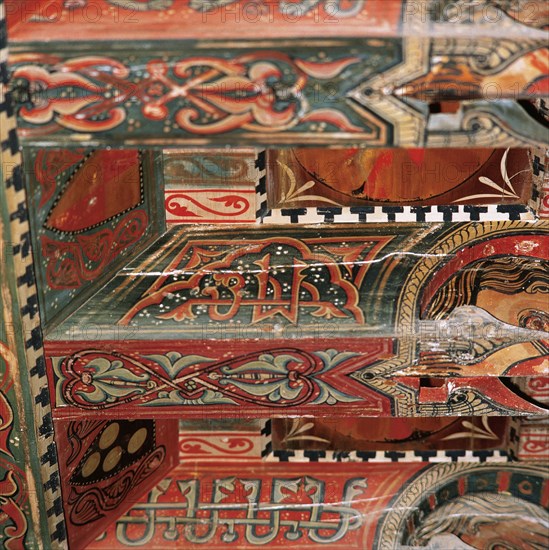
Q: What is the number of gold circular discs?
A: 4